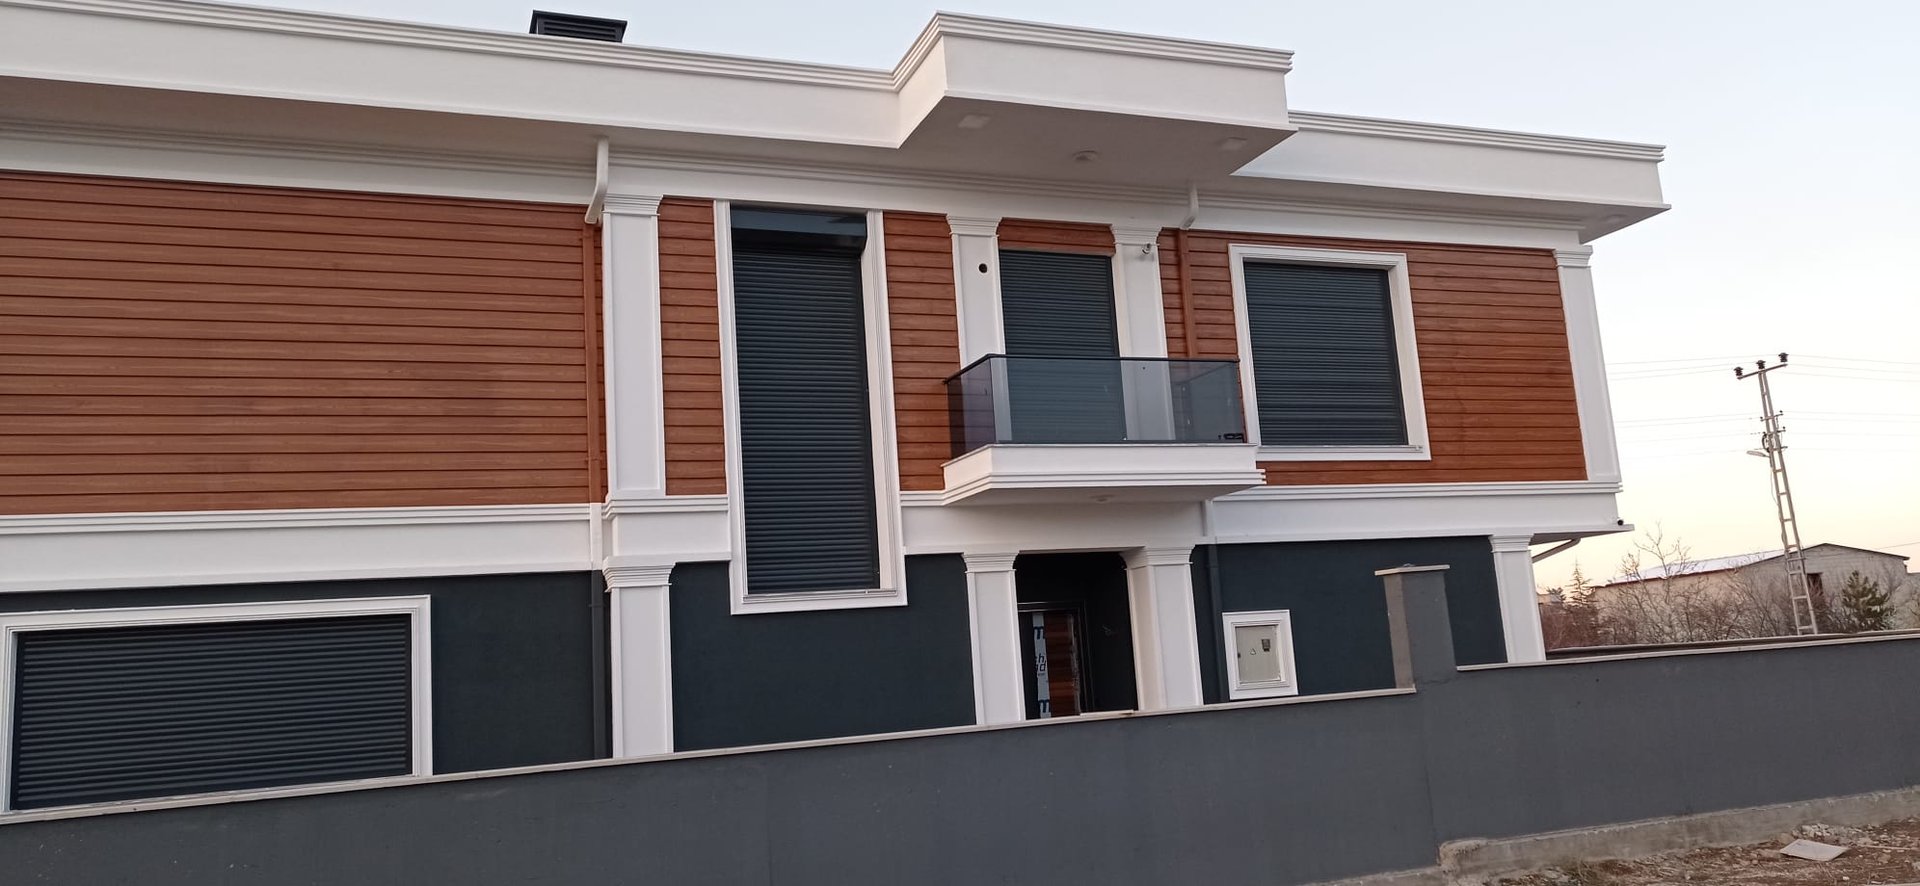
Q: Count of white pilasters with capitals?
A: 8